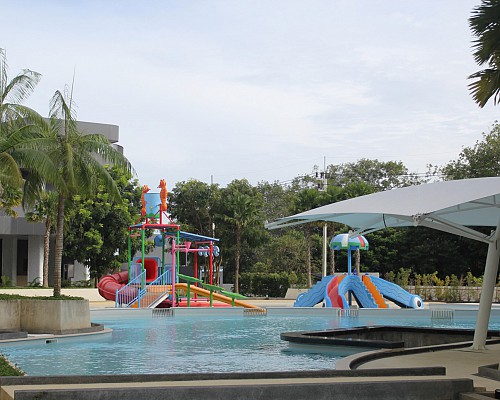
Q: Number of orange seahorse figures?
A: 2